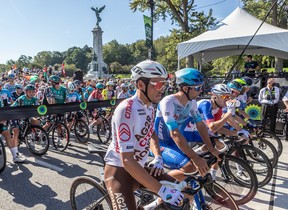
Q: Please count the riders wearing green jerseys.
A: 2